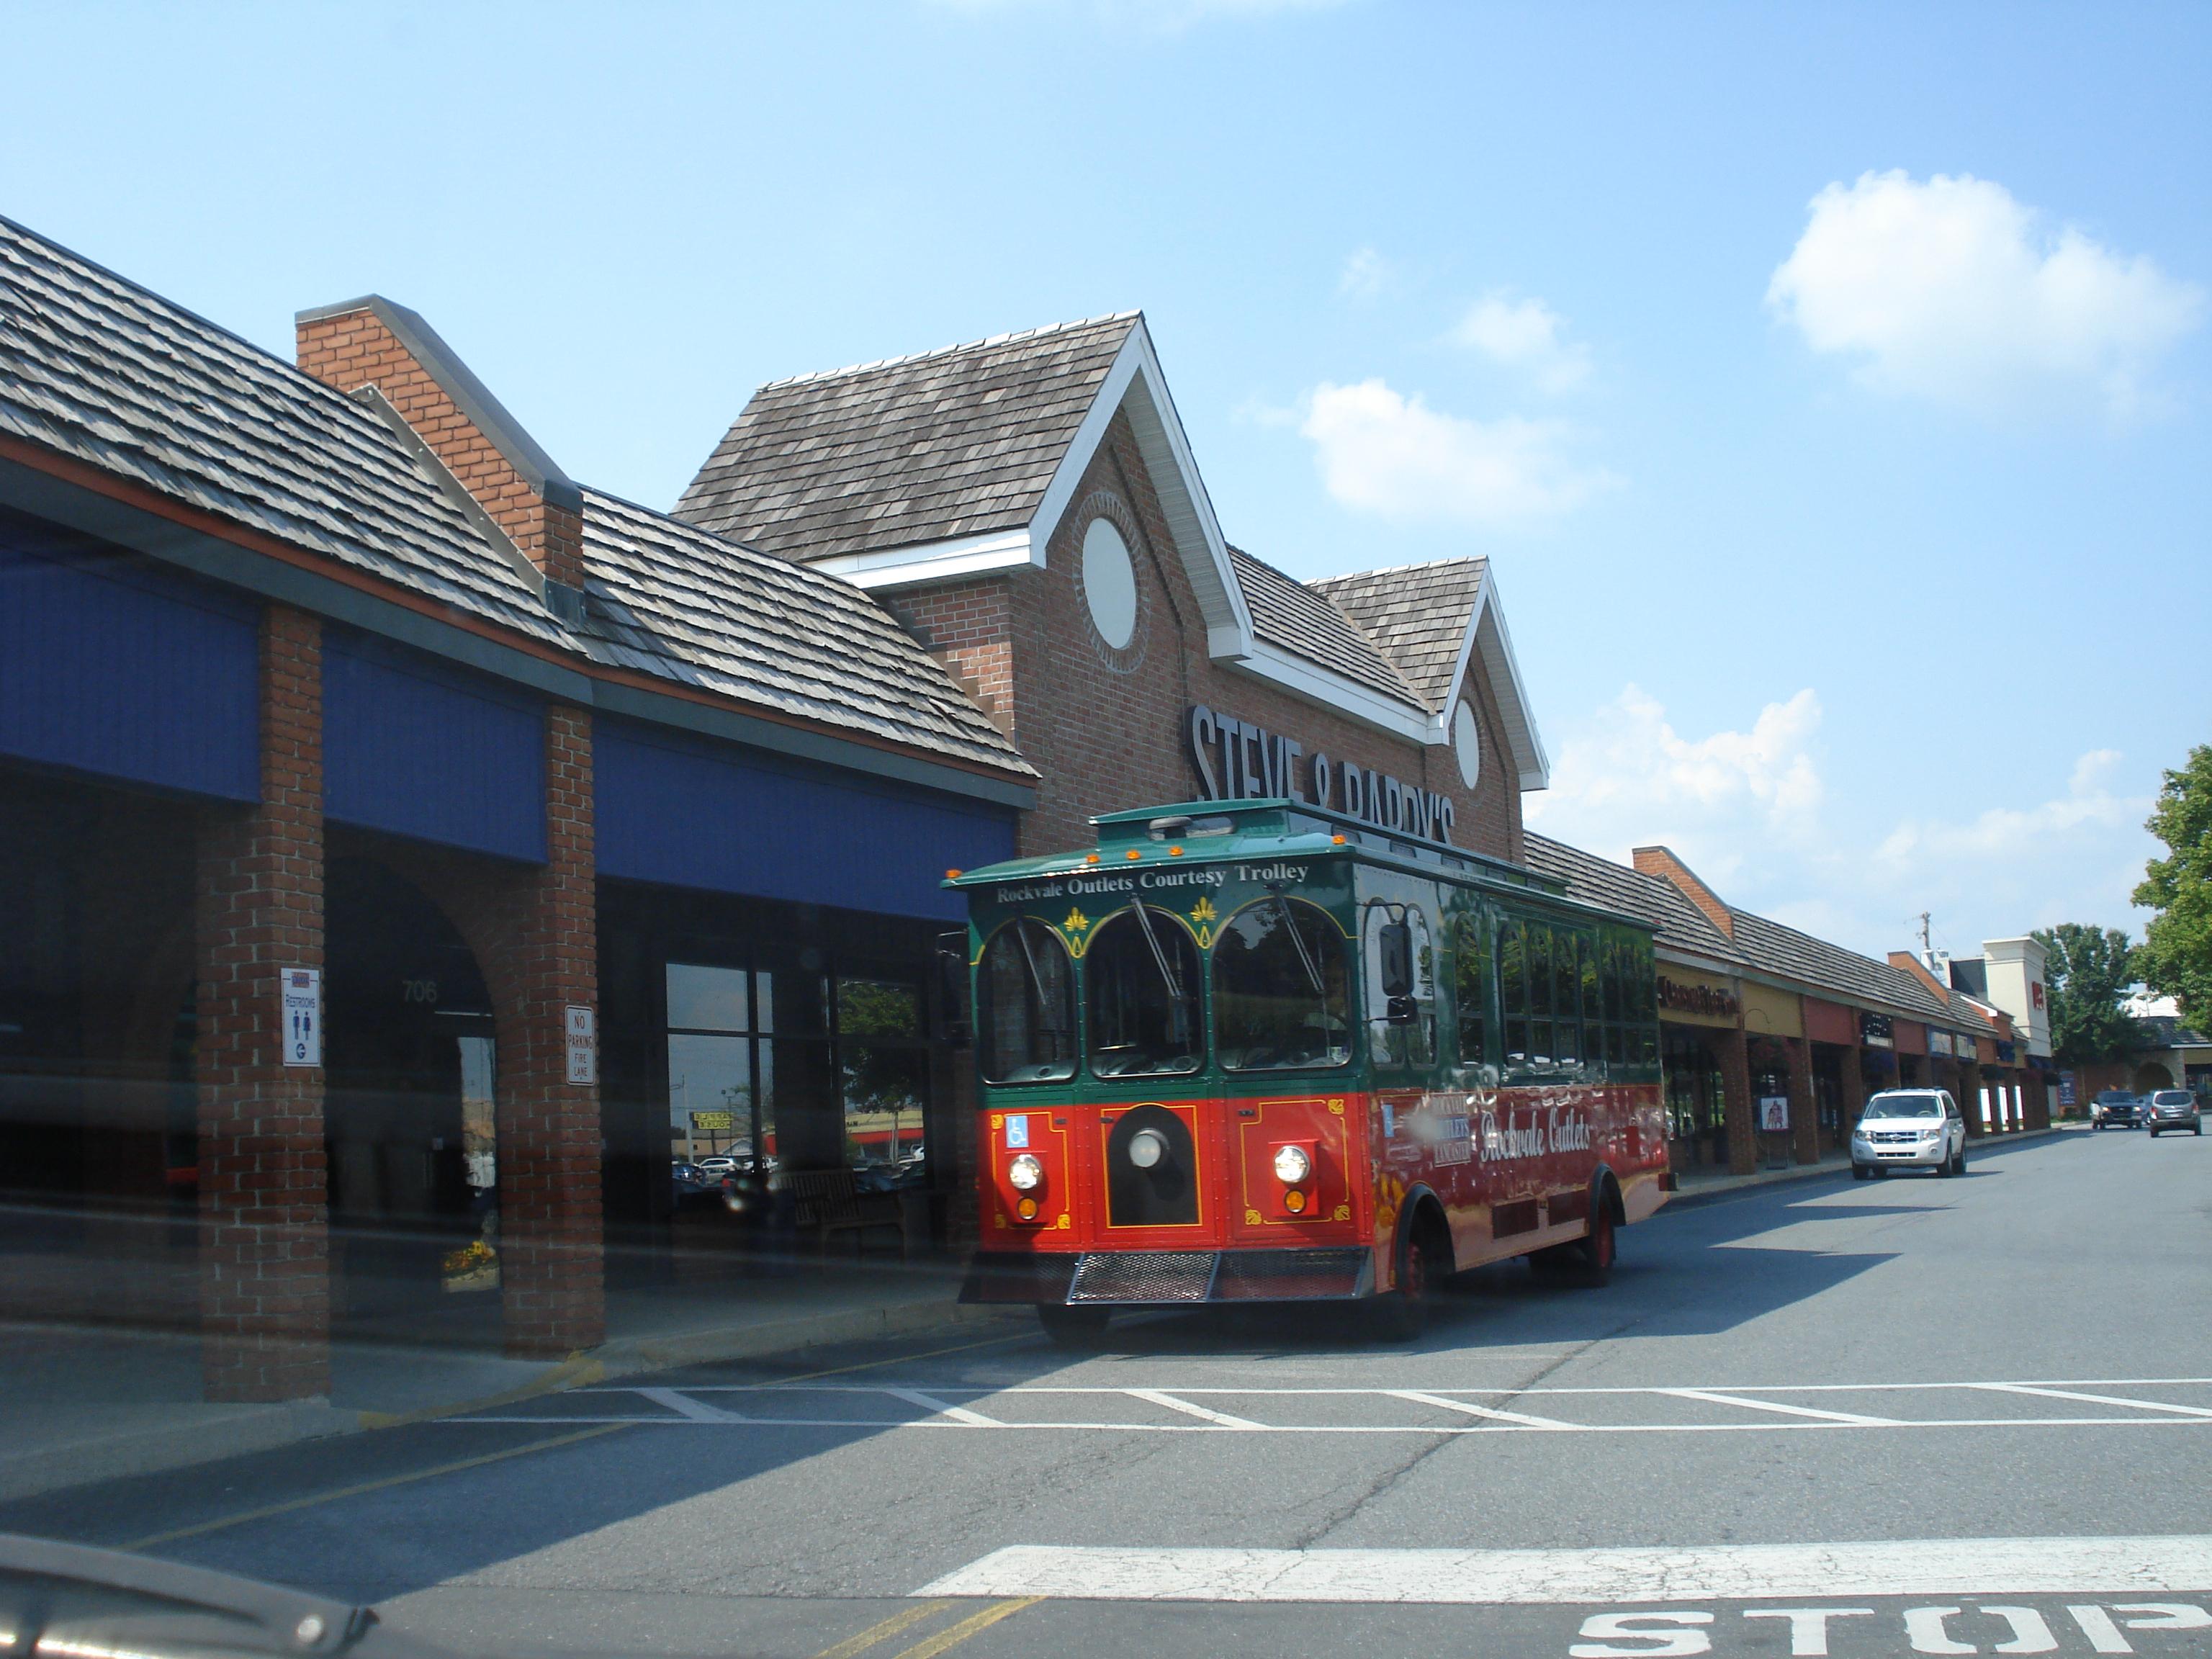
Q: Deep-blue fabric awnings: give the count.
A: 3